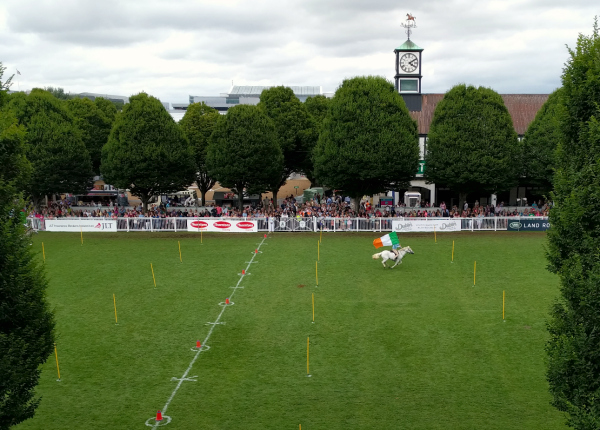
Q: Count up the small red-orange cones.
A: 6